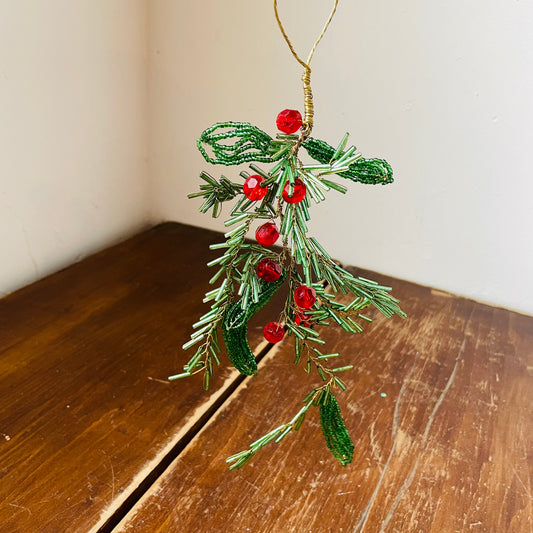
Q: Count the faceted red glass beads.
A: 8